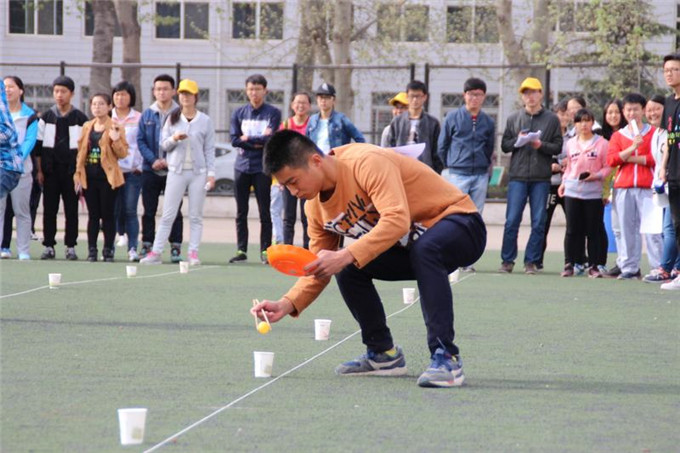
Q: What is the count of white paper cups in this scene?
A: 8